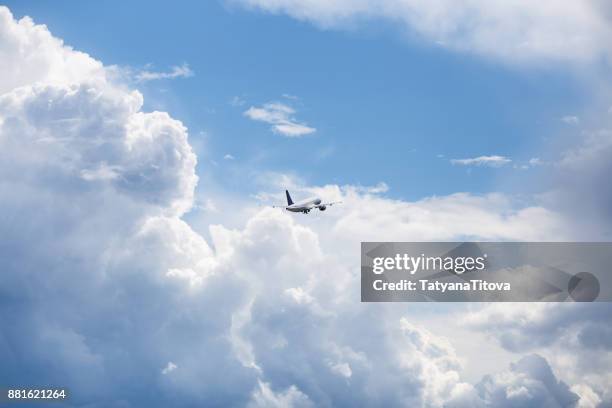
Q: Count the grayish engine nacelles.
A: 1